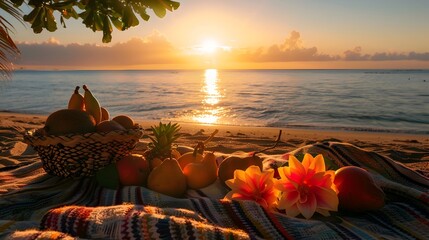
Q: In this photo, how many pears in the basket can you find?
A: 2